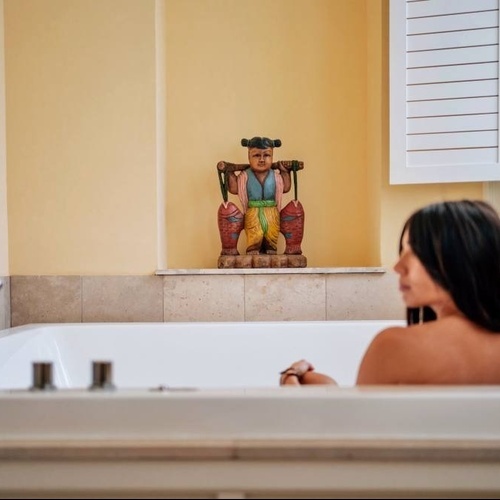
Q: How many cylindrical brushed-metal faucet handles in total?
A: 2